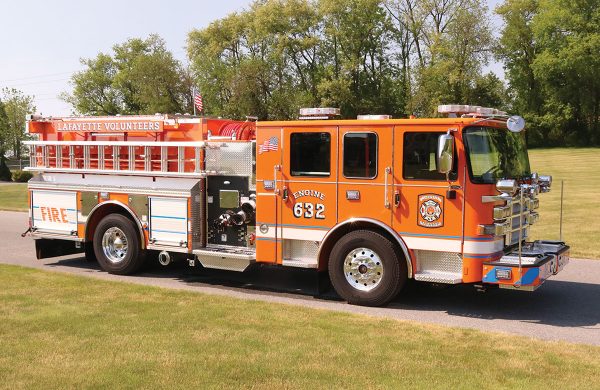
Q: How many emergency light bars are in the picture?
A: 3